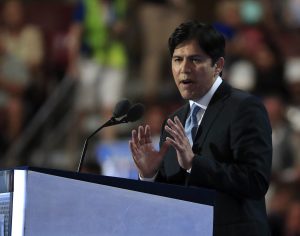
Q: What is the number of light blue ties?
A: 1